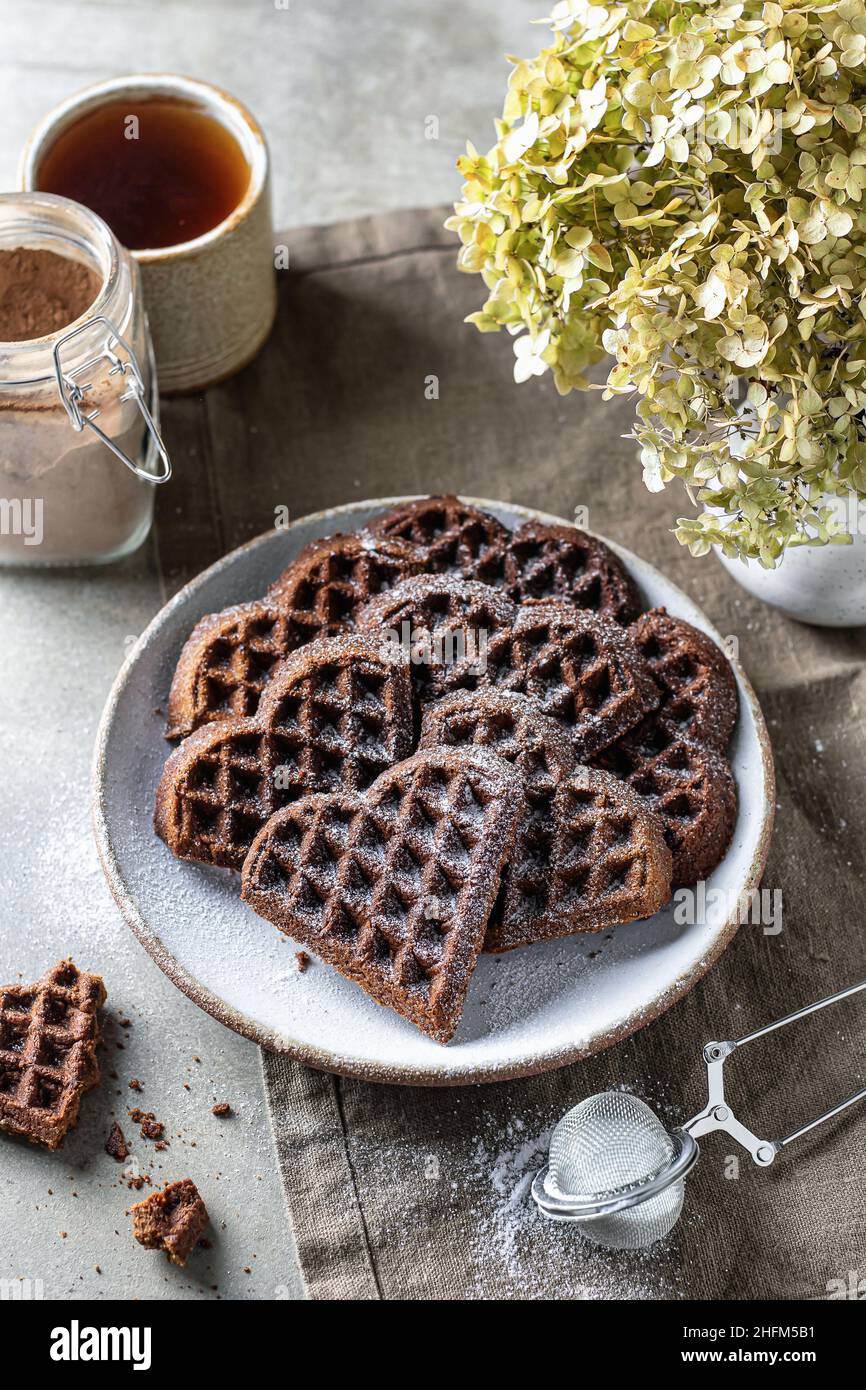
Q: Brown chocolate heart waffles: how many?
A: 7